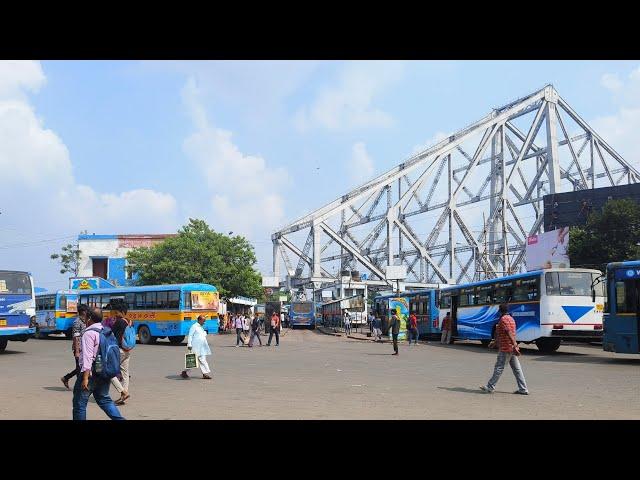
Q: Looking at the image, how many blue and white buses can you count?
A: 2